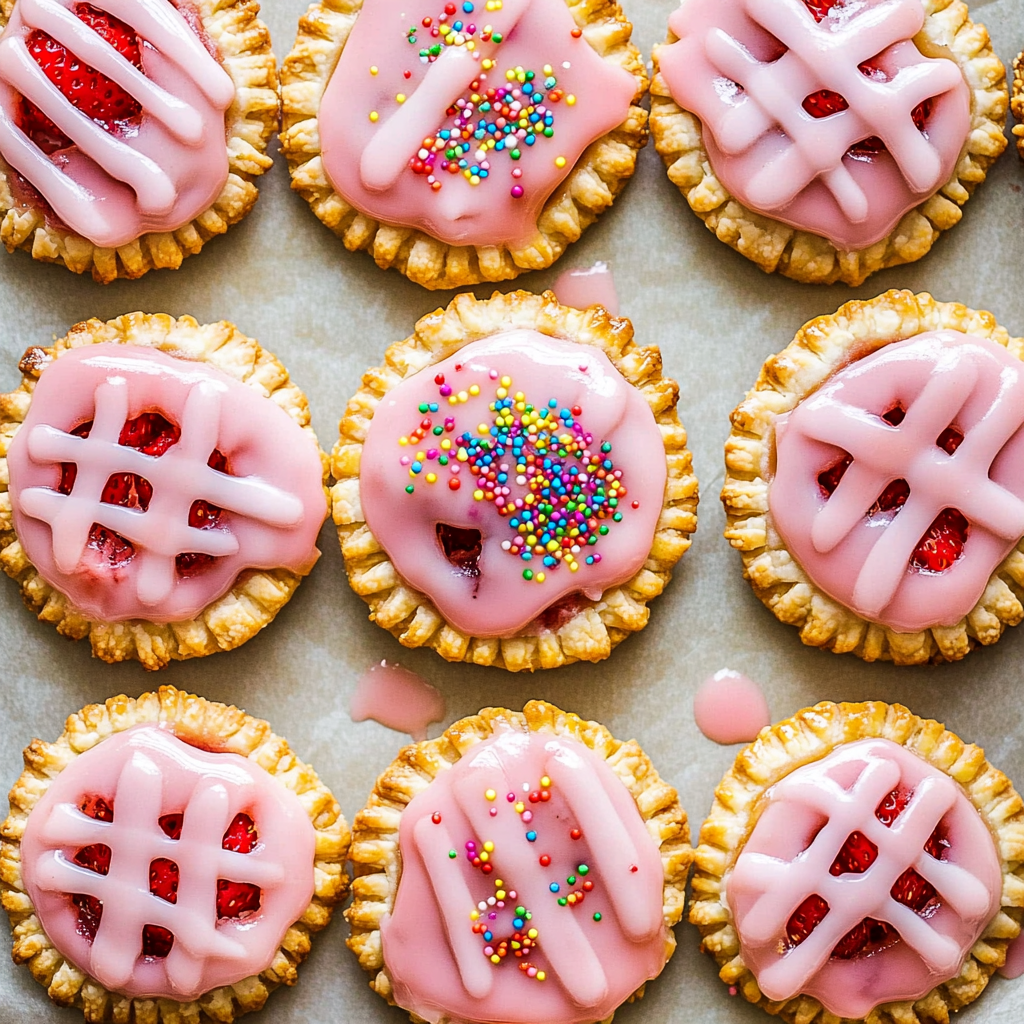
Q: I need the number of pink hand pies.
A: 9